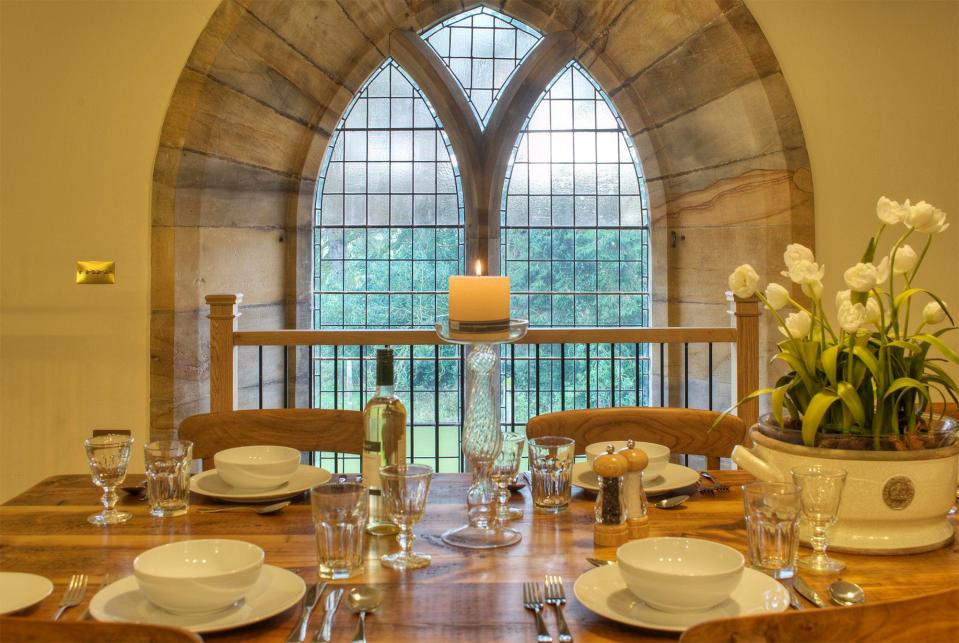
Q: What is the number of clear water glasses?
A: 4